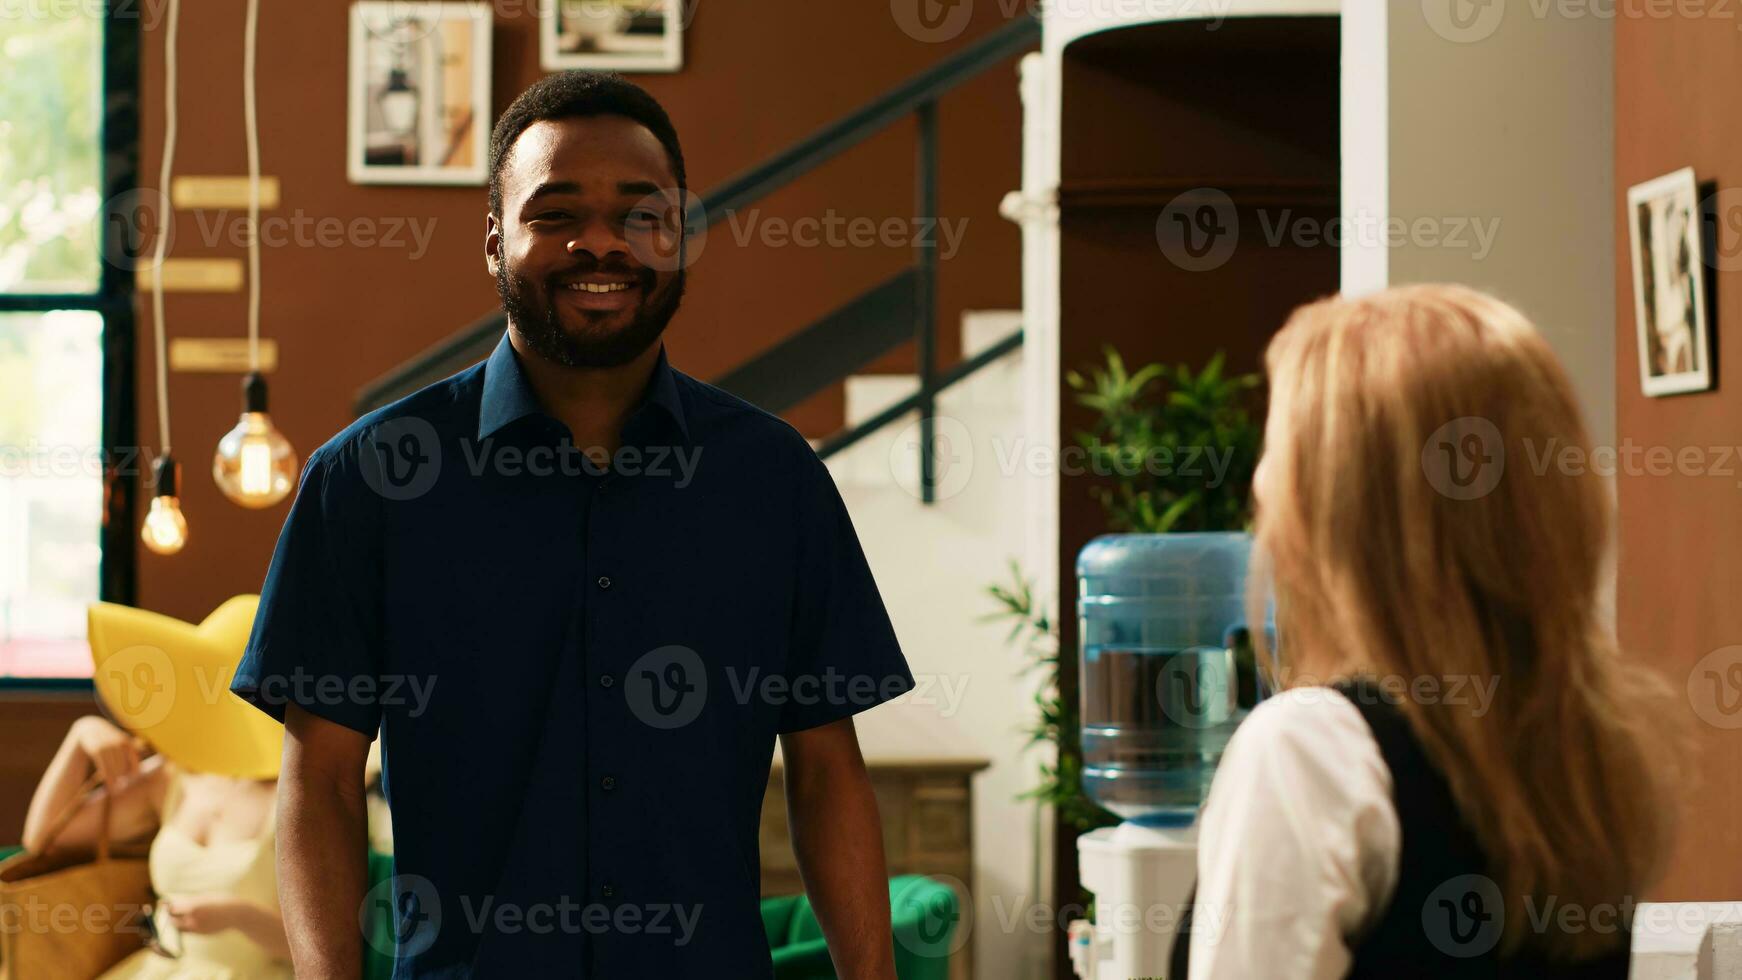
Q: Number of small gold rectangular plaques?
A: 3